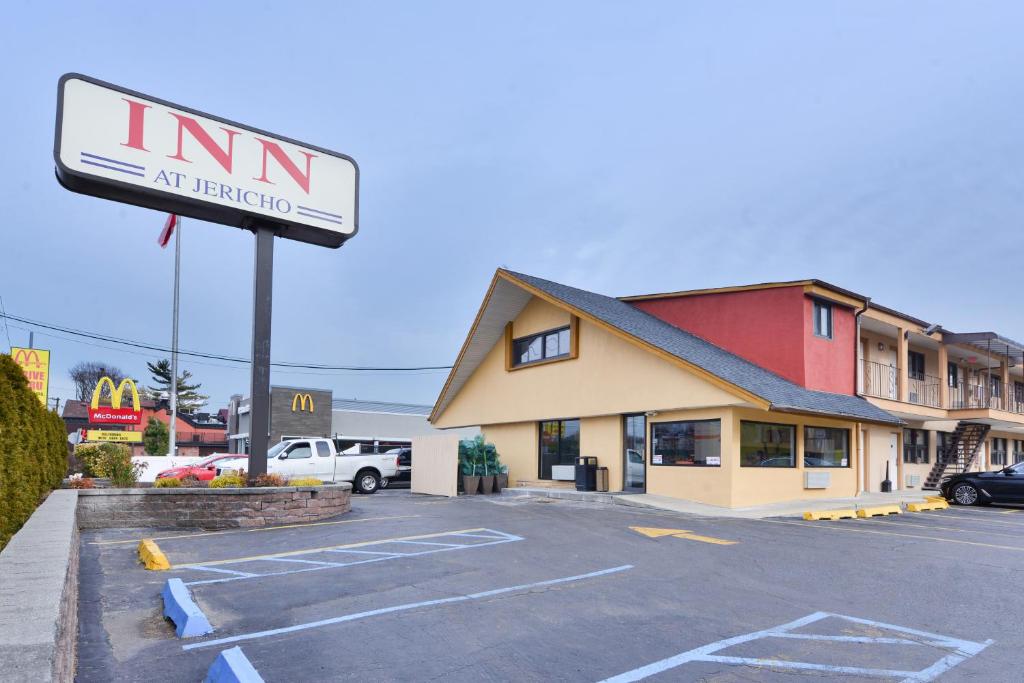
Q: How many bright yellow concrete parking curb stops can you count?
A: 4